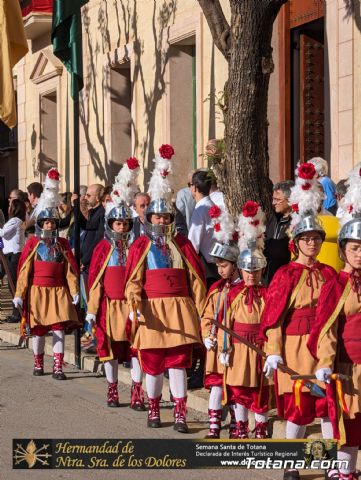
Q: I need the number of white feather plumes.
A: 7